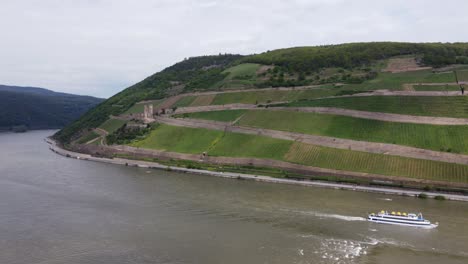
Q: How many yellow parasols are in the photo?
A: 5